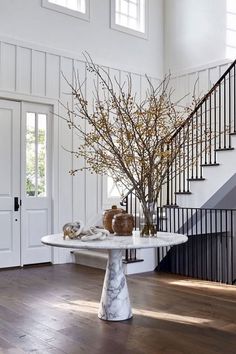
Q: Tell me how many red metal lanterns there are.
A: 0